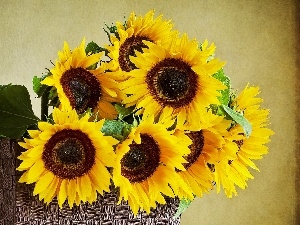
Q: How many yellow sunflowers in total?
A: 7